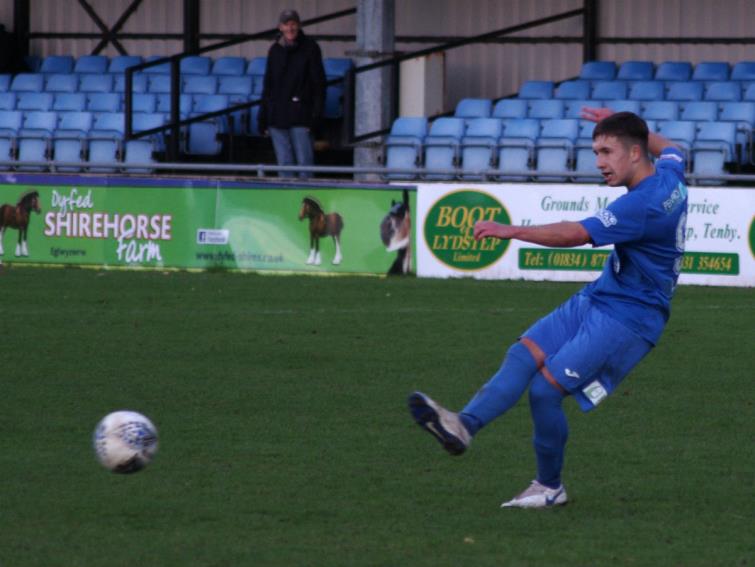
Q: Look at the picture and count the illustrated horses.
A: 3